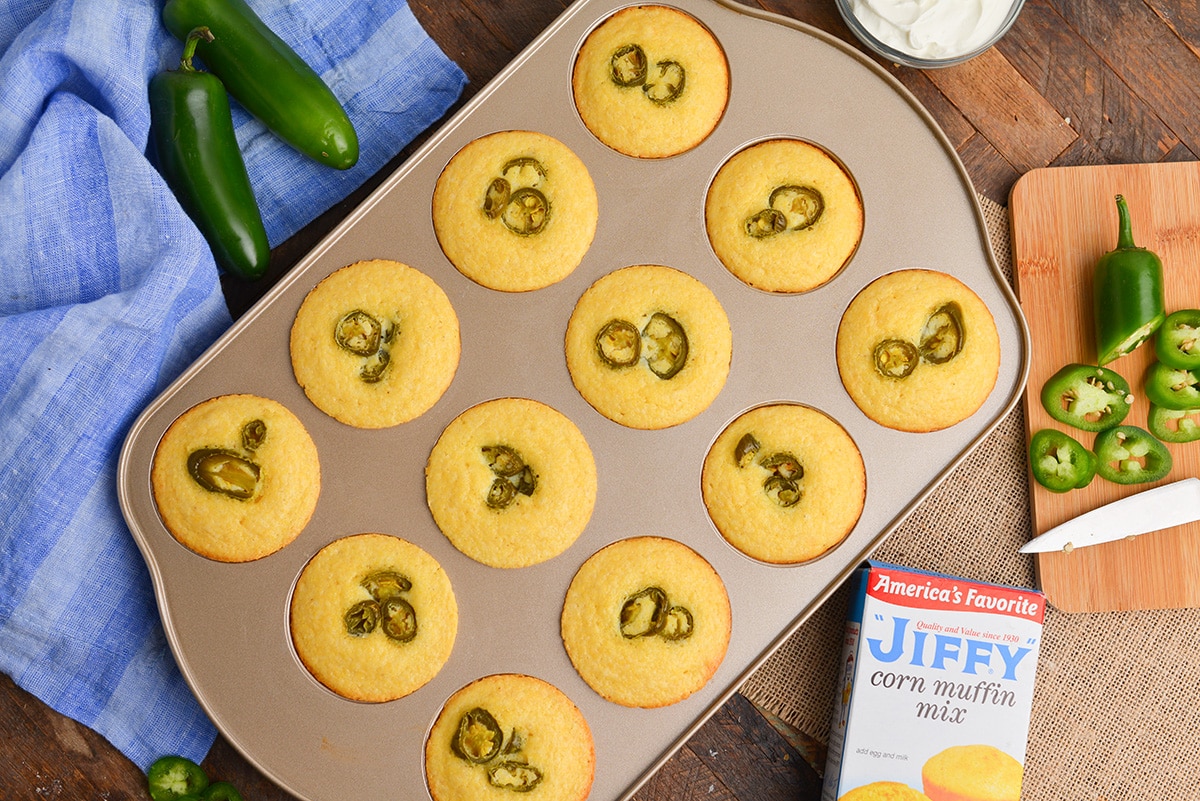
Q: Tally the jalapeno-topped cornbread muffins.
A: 12